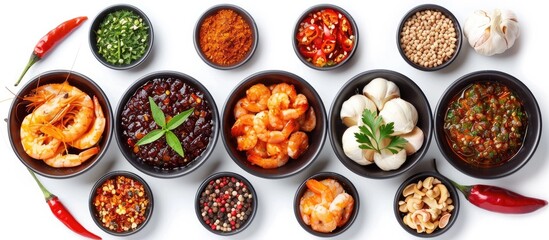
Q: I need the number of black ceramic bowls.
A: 13